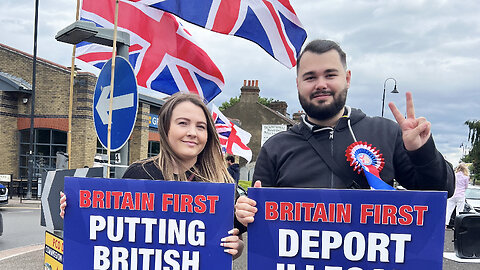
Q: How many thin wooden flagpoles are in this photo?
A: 2